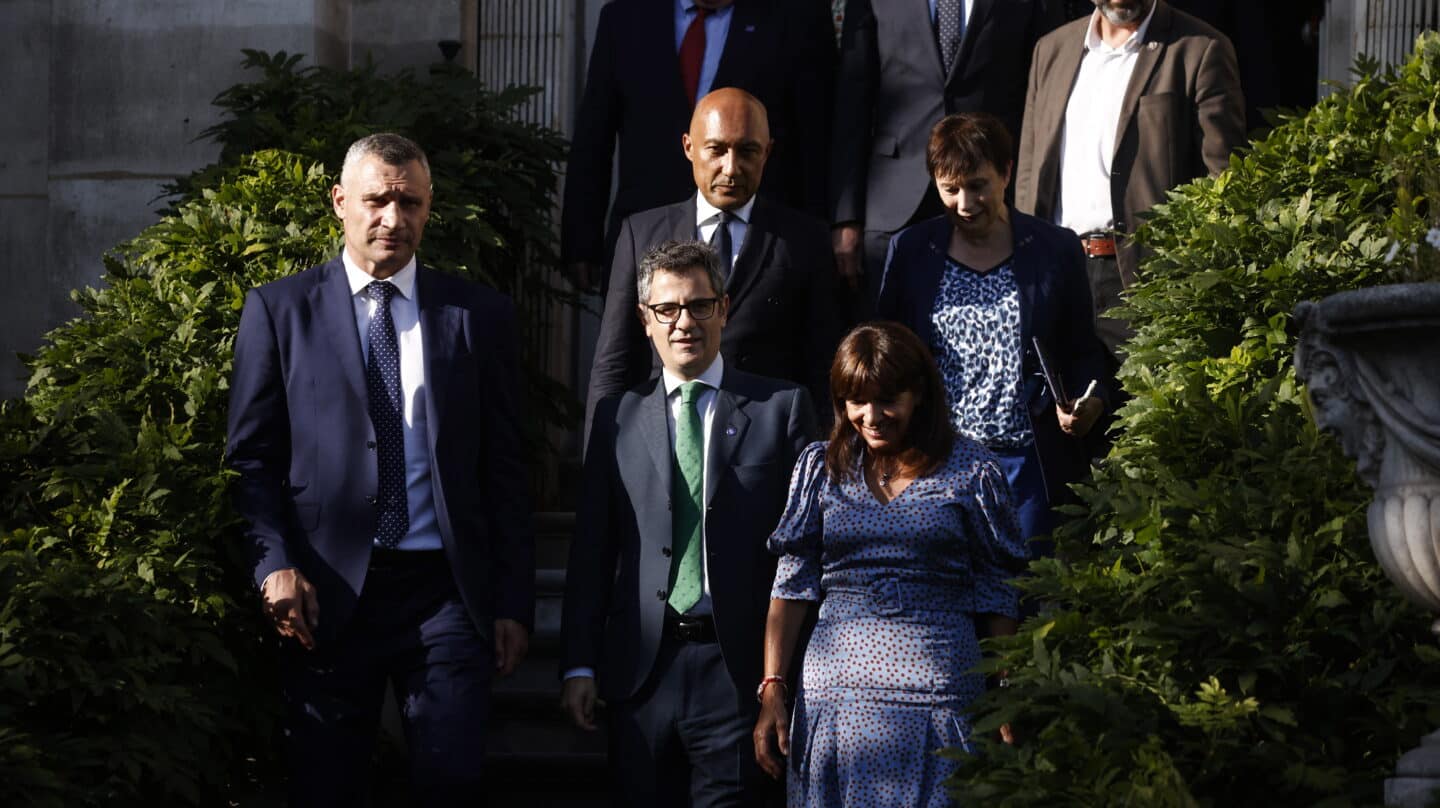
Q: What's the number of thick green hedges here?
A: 2